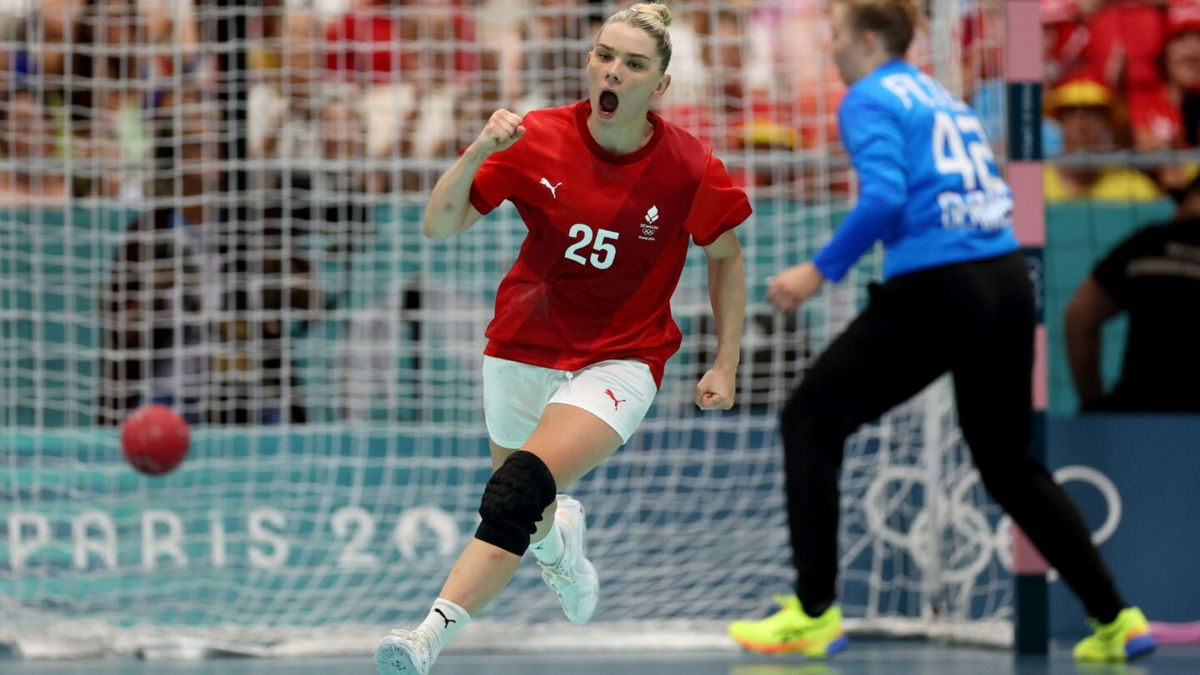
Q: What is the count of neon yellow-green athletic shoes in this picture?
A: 2